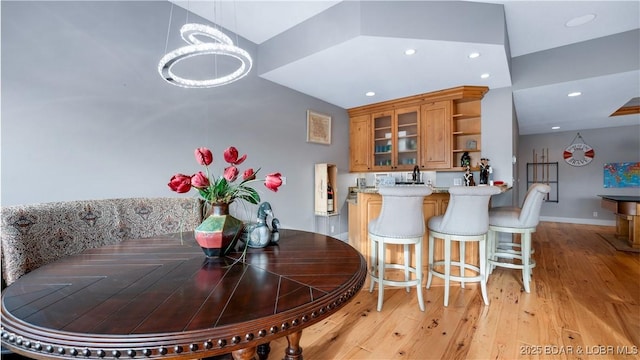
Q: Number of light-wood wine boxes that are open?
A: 1